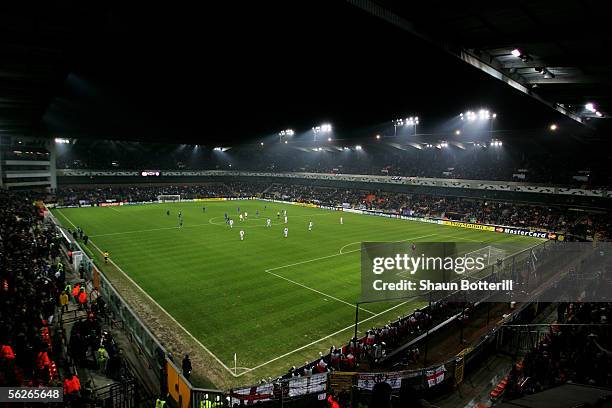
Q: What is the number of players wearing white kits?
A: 10